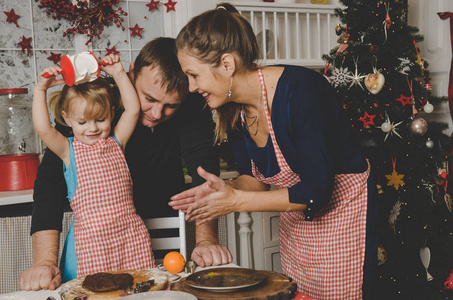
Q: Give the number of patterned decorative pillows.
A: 0